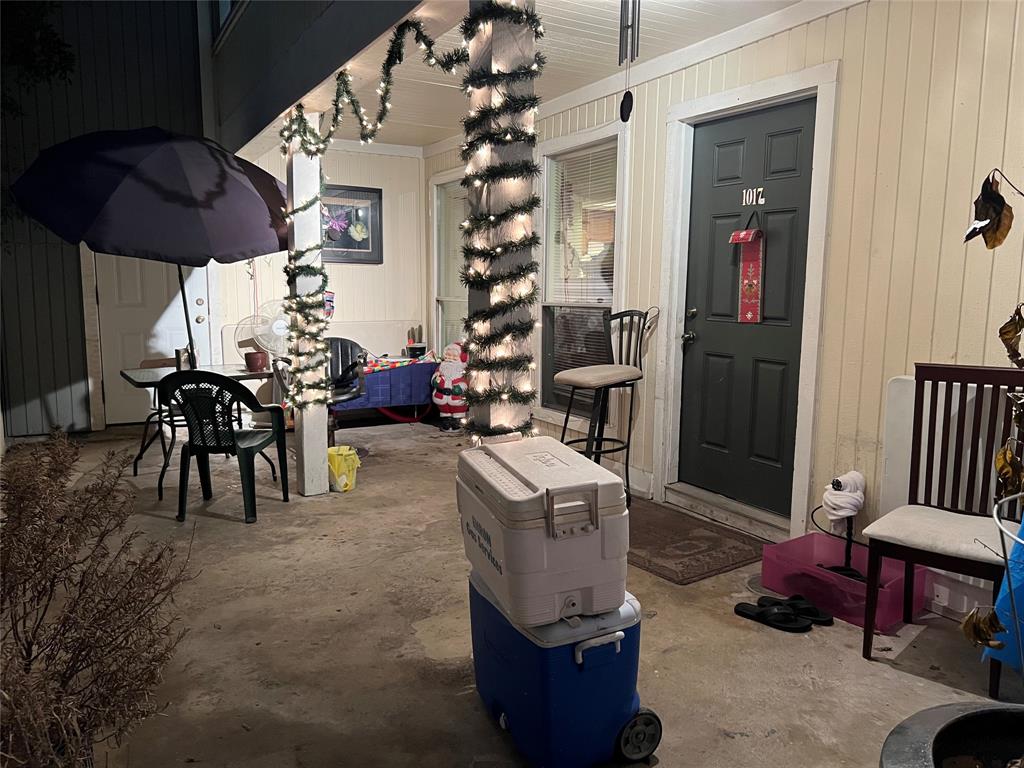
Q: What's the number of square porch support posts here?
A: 2